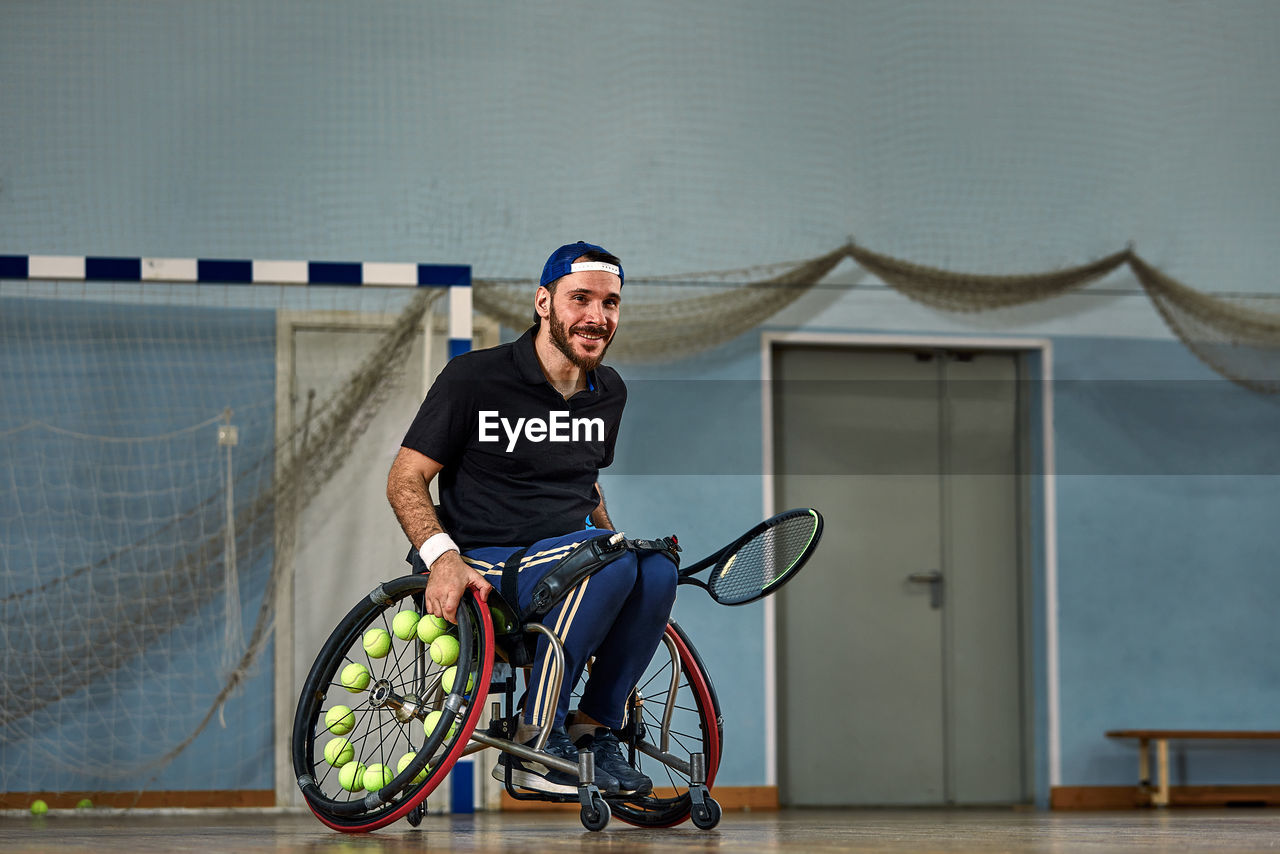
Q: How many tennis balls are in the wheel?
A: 12